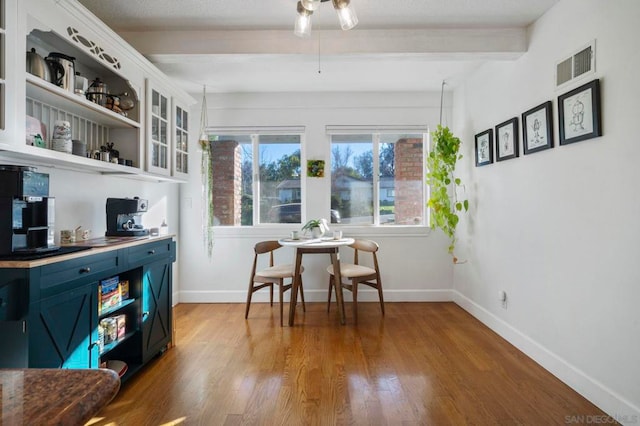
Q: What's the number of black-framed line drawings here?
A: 4